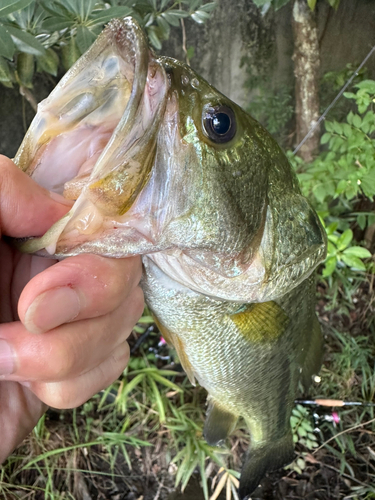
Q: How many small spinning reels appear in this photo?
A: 2